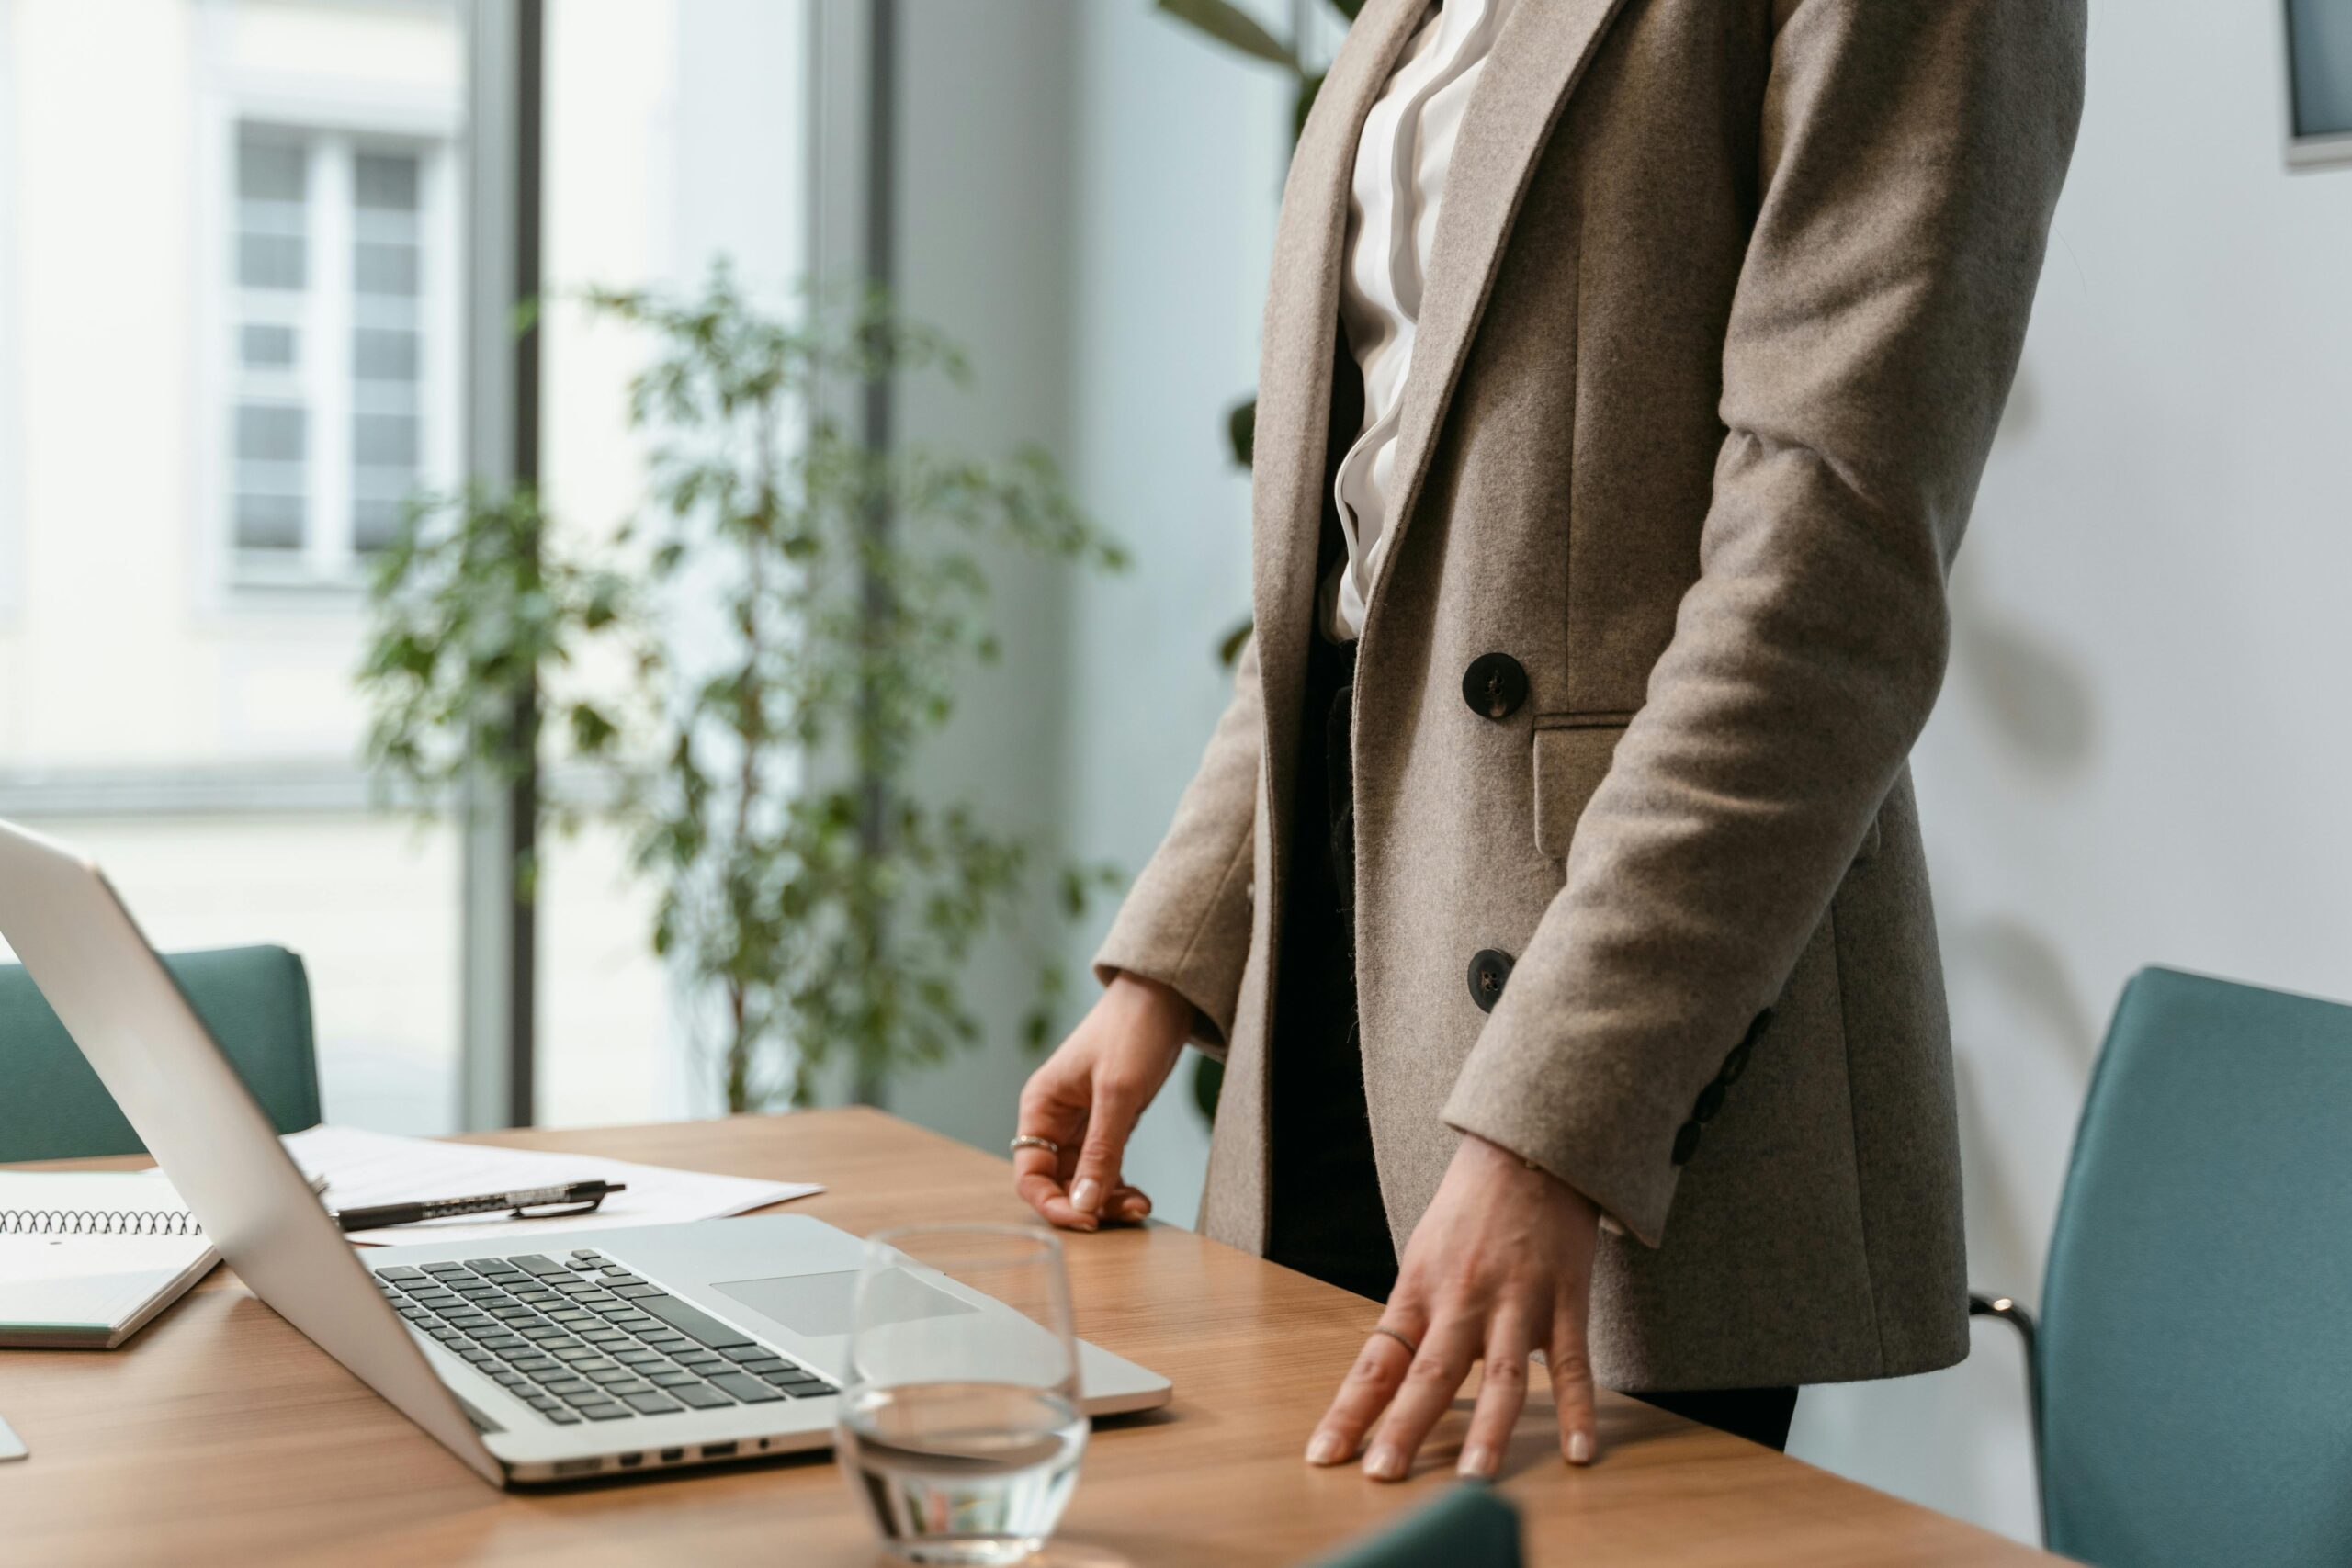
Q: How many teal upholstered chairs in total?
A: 3